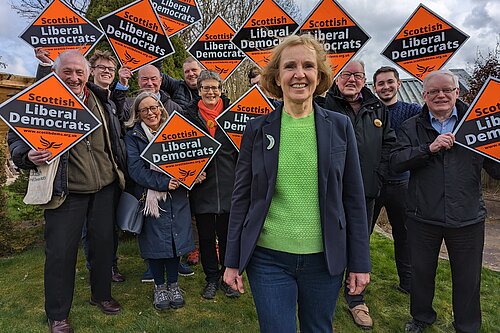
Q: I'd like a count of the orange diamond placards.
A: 11